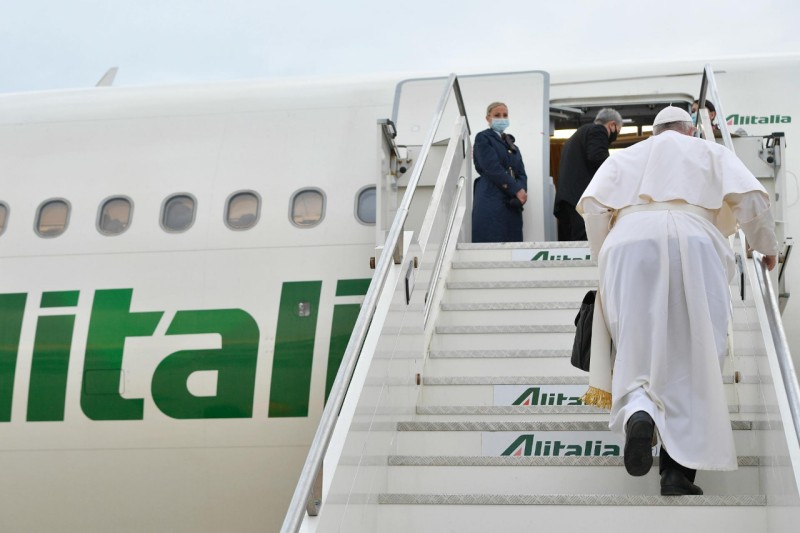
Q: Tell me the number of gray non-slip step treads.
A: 11